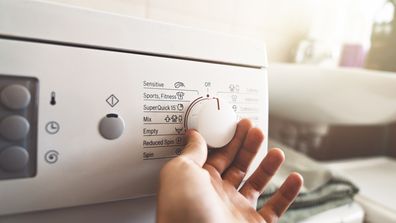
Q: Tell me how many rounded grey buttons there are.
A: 4